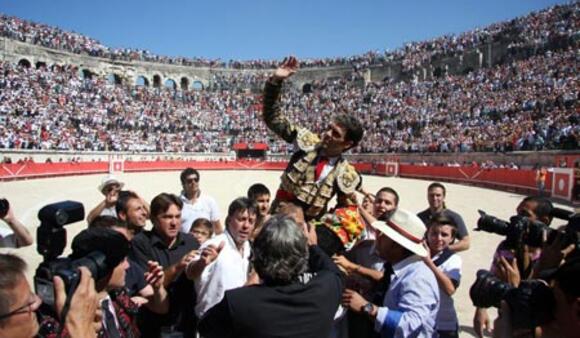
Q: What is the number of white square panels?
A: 3